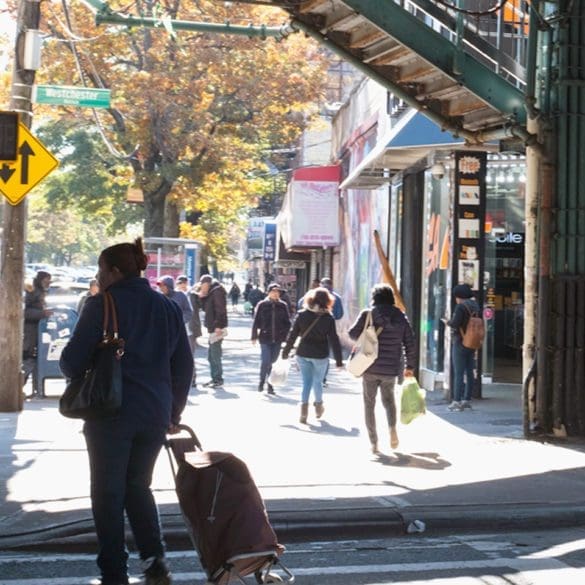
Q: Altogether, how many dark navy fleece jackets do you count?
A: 1